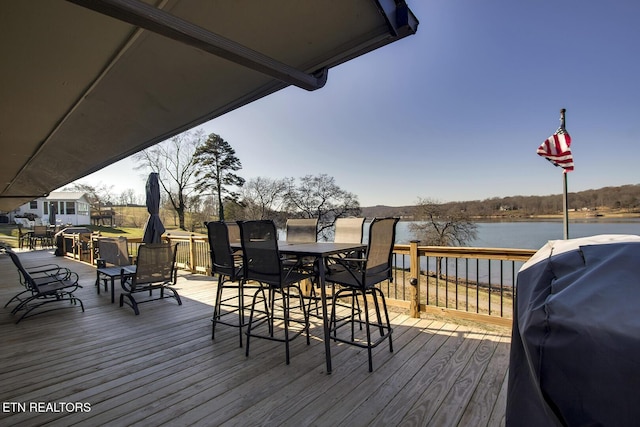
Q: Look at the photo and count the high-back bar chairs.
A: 6